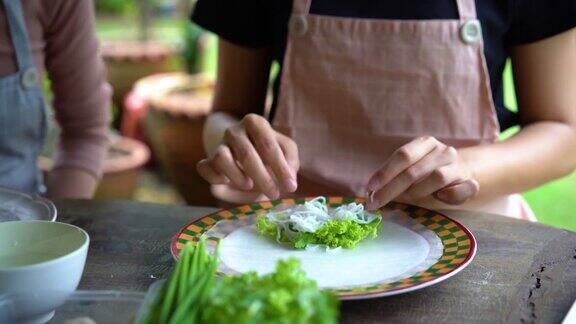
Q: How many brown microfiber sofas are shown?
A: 0